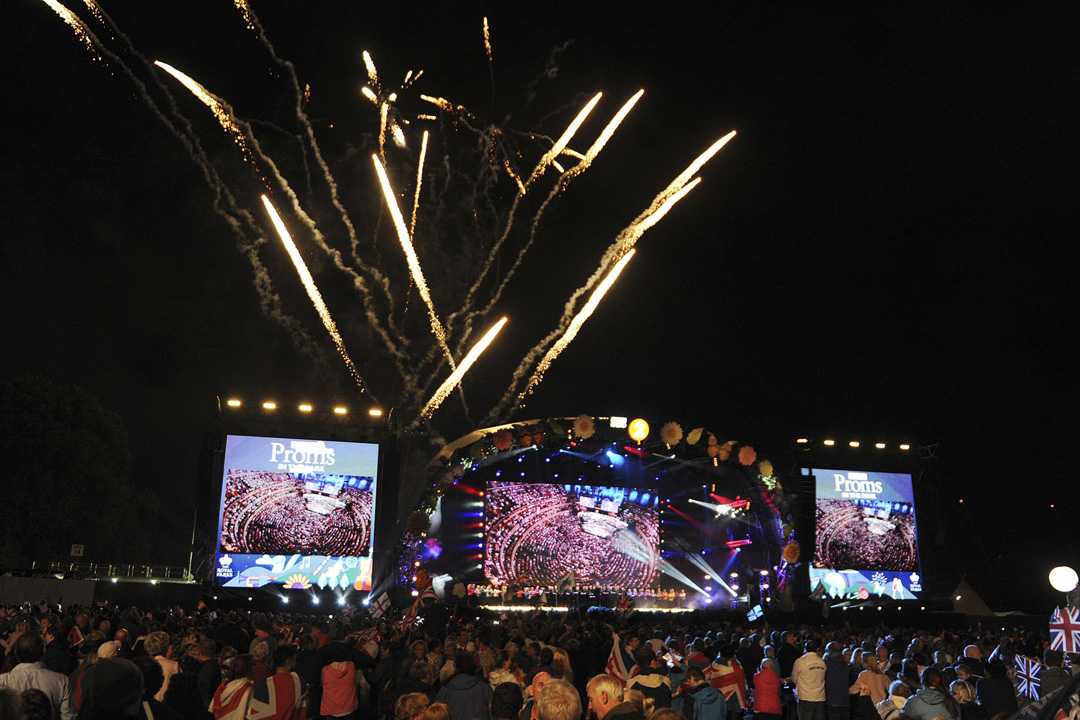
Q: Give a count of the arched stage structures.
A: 1